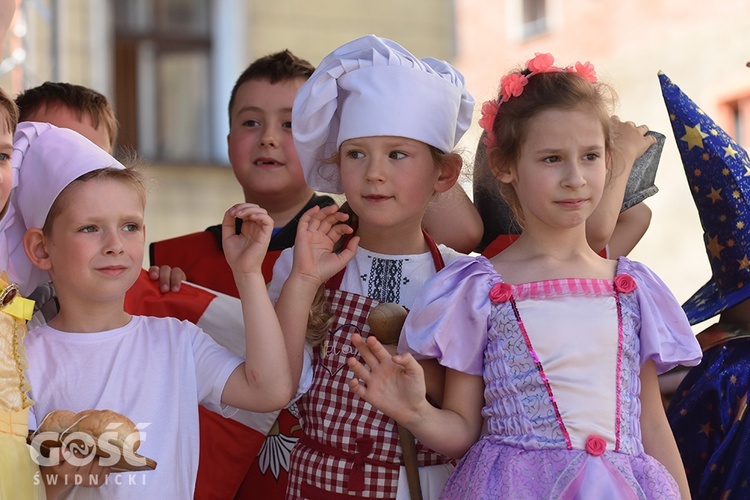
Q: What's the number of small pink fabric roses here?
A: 3